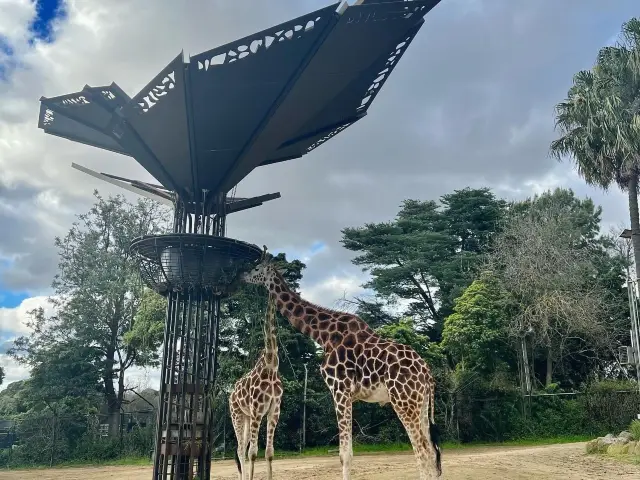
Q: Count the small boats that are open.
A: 0